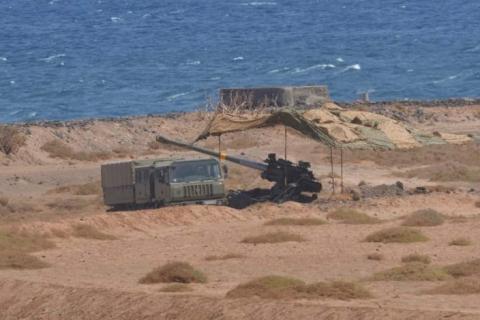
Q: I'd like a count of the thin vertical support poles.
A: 4